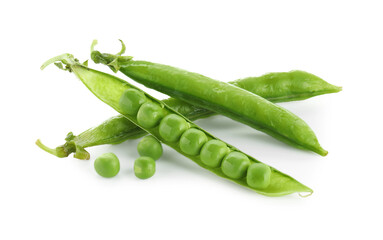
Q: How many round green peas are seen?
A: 10